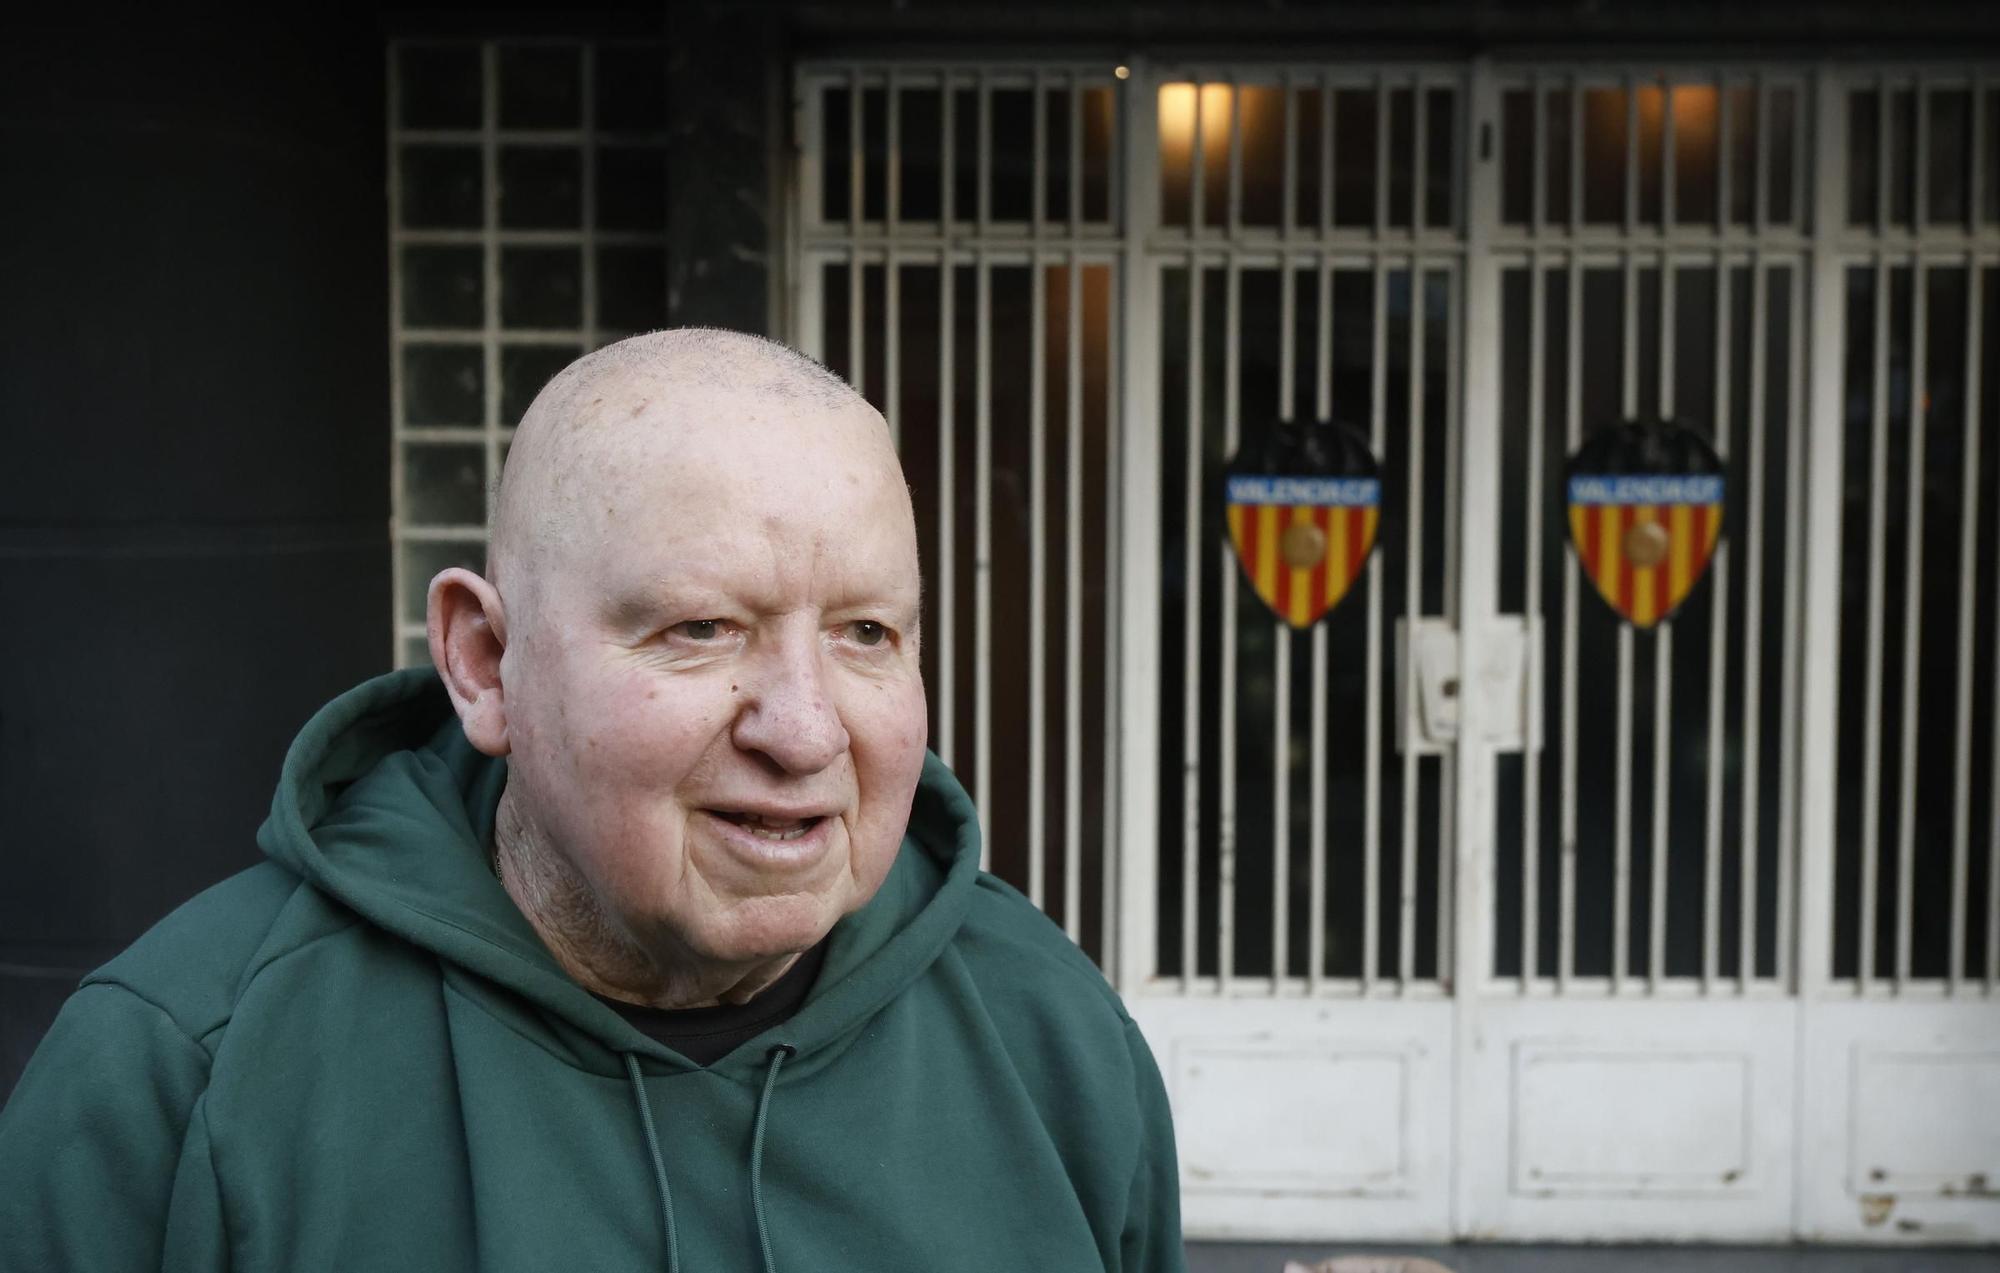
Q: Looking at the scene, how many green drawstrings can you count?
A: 2